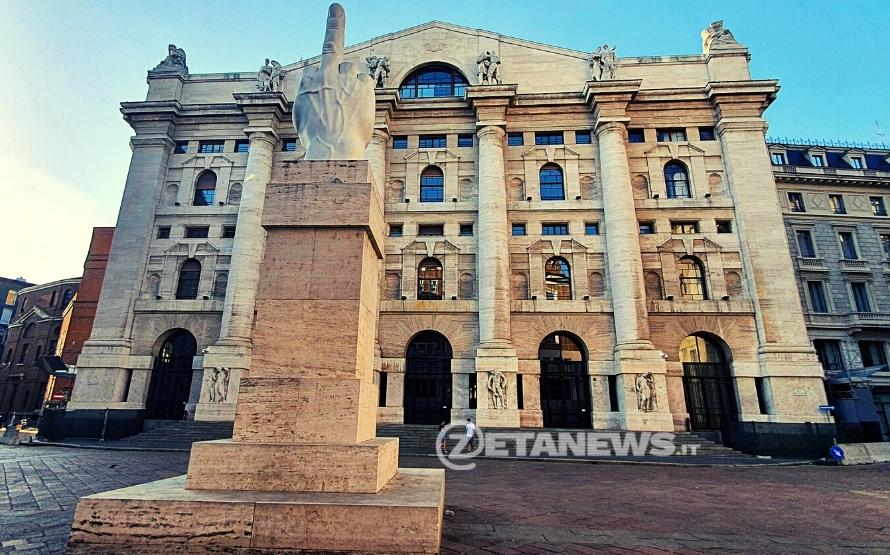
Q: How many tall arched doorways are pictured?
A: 4